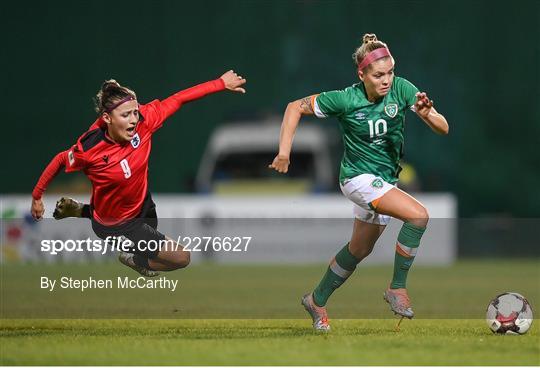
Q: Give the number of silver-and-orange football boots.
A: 2